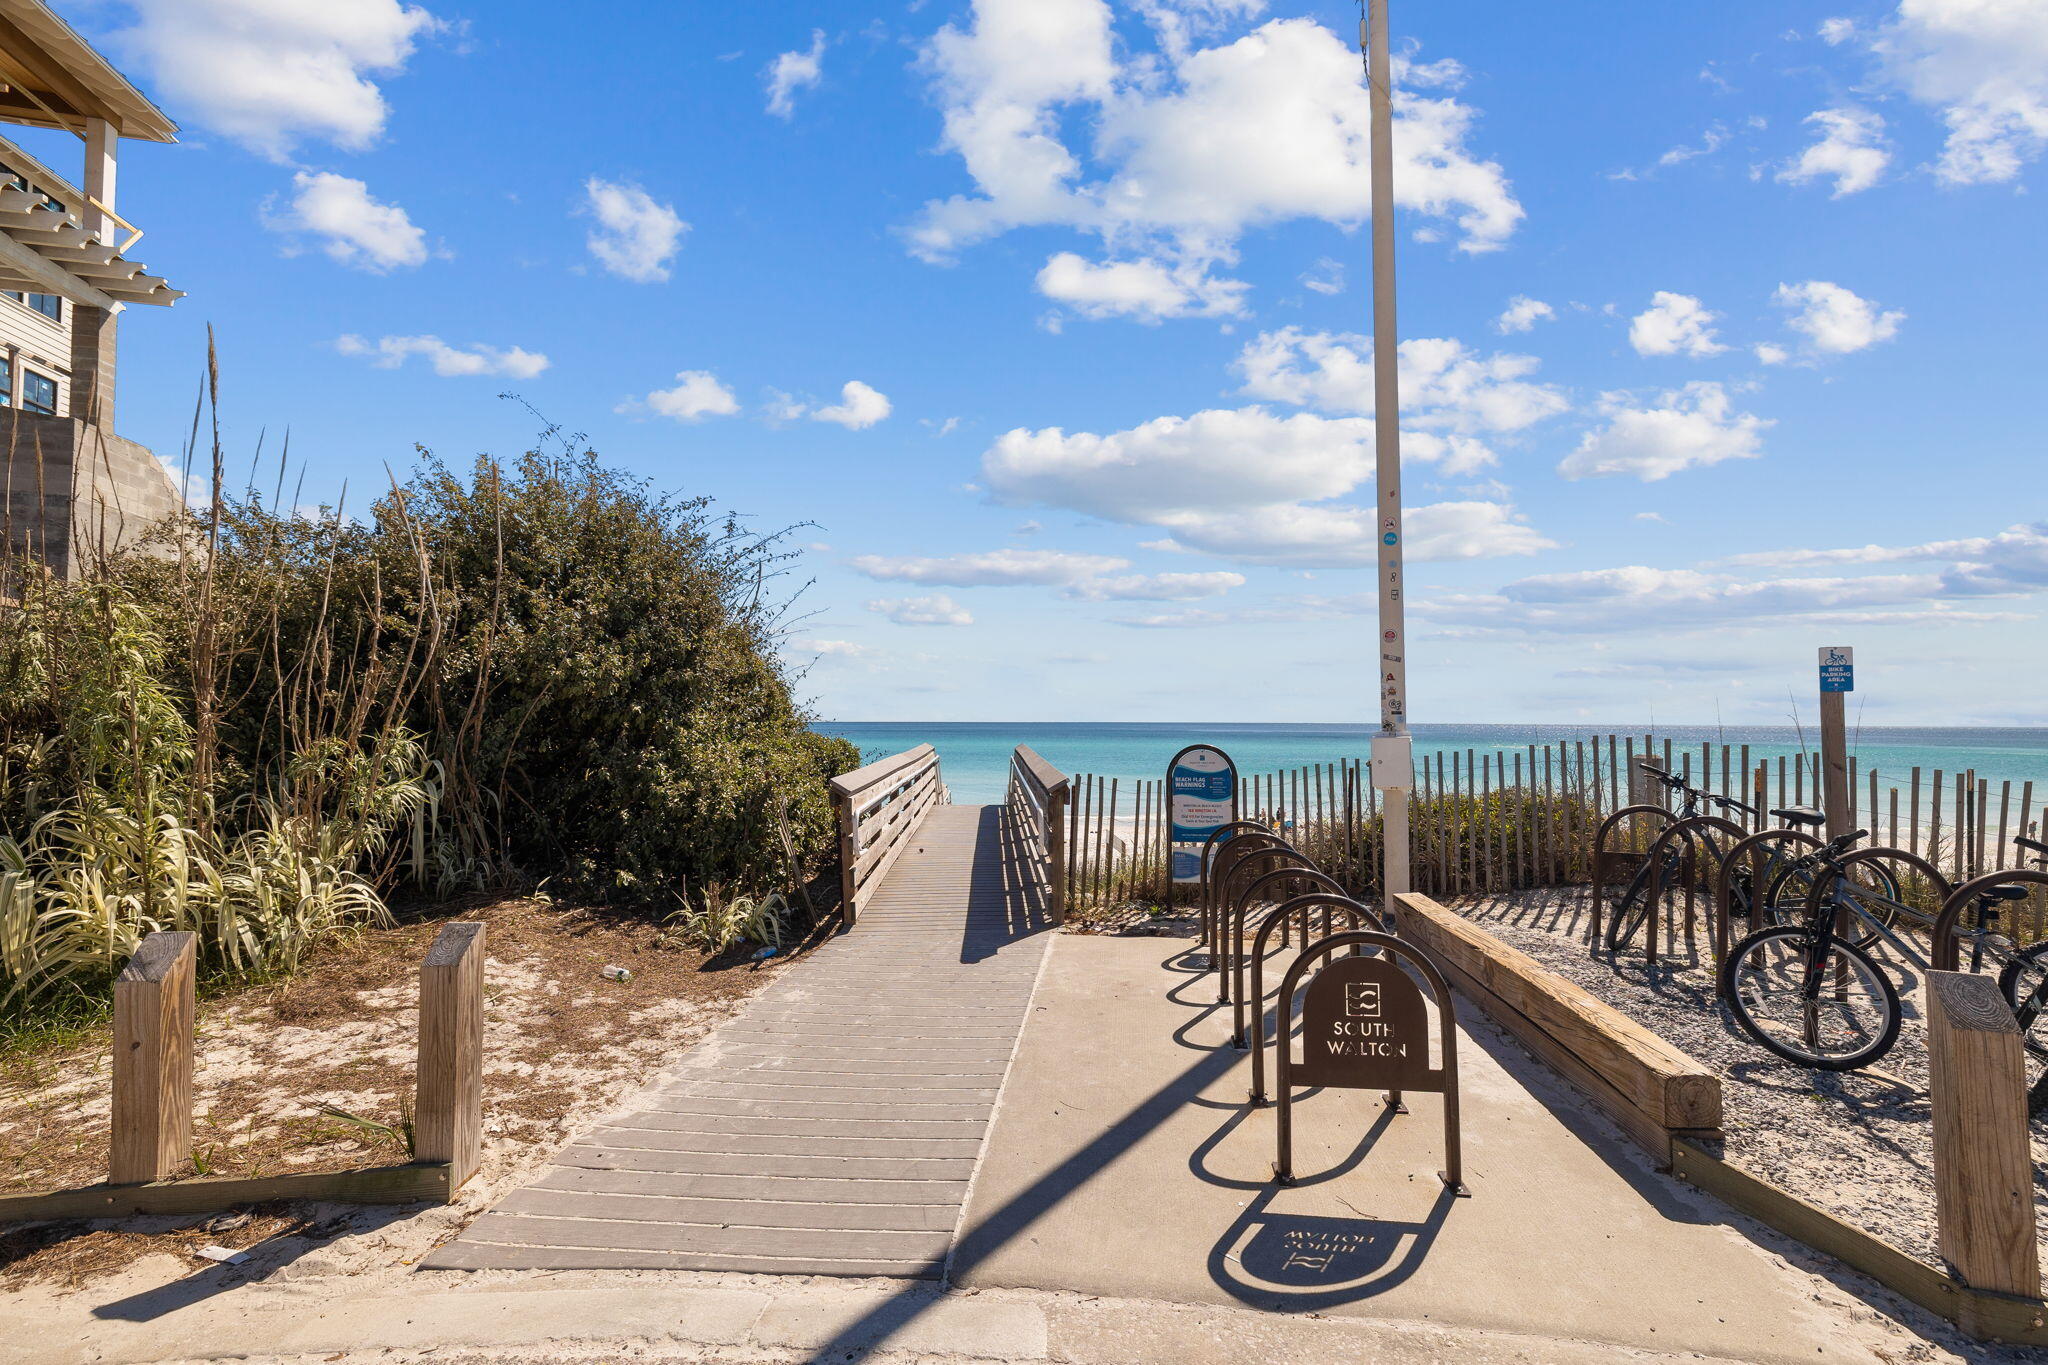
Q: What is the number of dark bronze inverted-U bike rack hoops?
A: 11